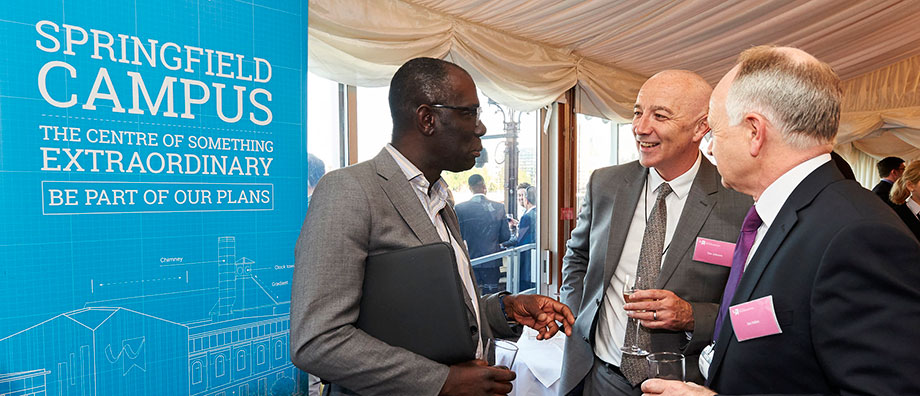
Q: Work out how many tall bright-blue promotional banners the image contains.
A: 1